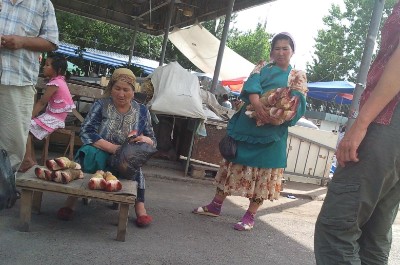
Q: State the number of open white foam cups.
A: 0